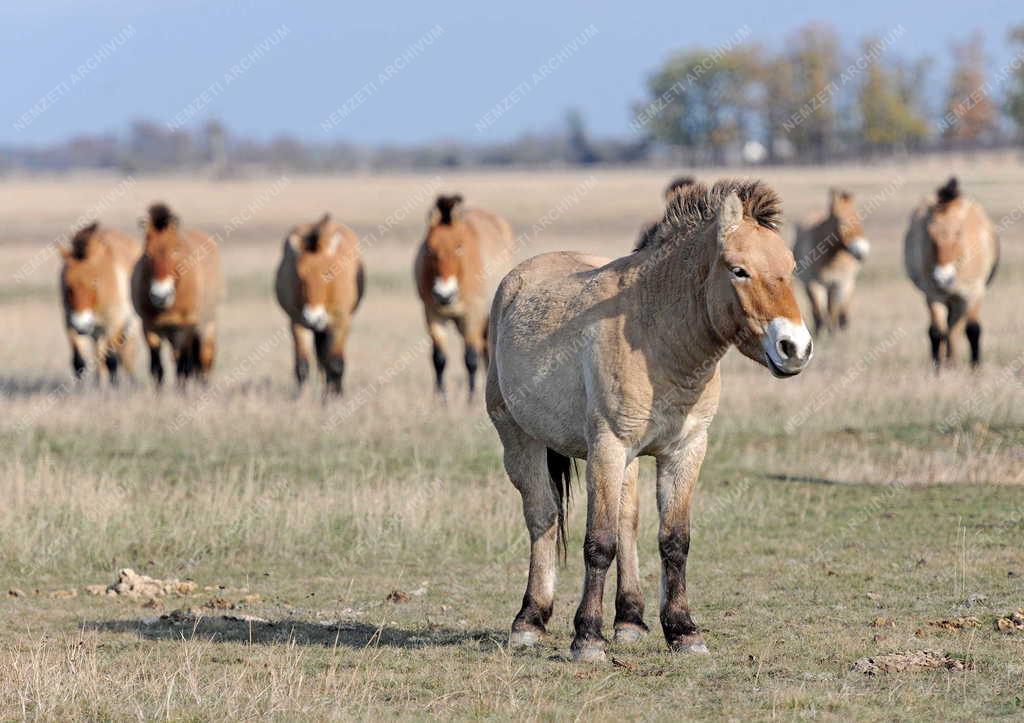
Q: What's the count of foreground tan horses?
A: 1